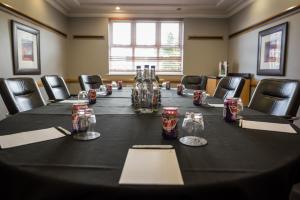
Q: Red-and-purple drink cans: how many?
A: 9